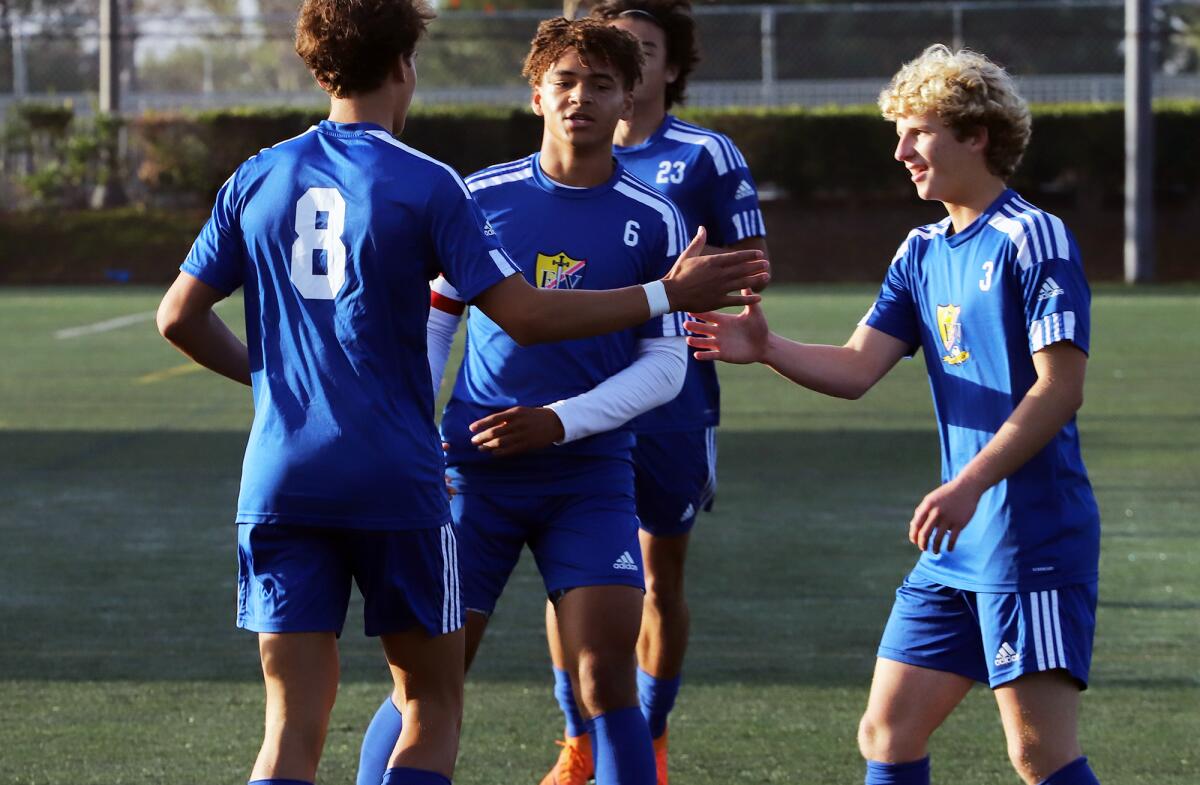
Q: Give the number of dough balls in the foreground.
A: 0